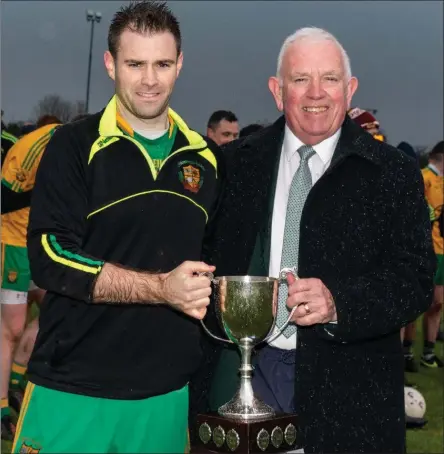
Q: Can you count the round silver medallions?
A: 6